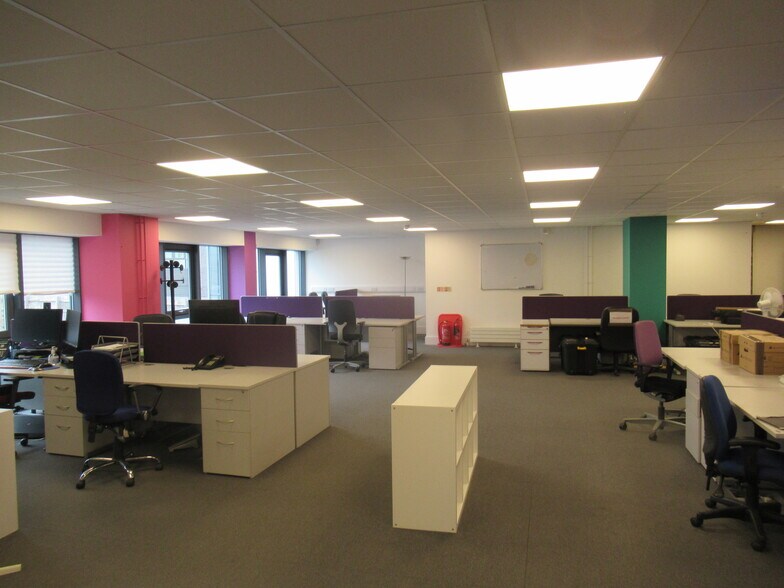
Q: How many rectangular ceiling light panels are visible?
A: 15